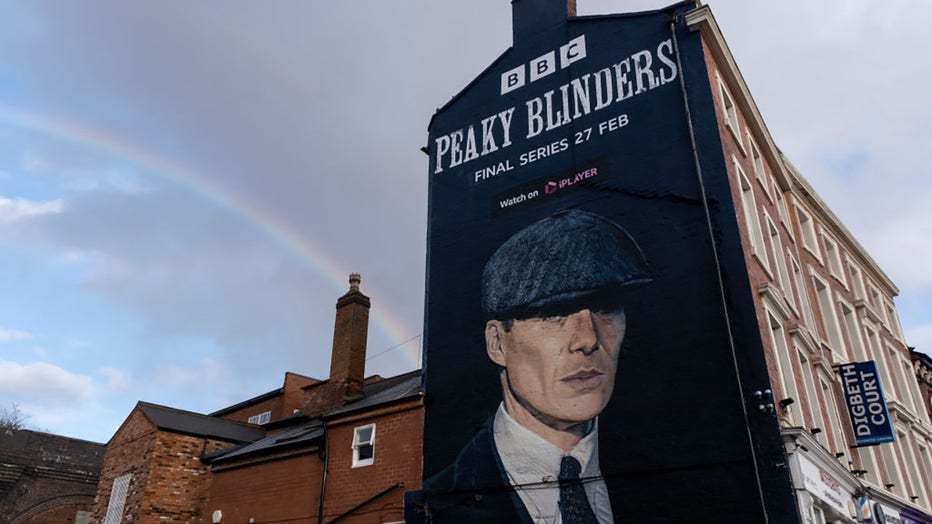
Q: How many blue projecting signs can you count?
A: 1